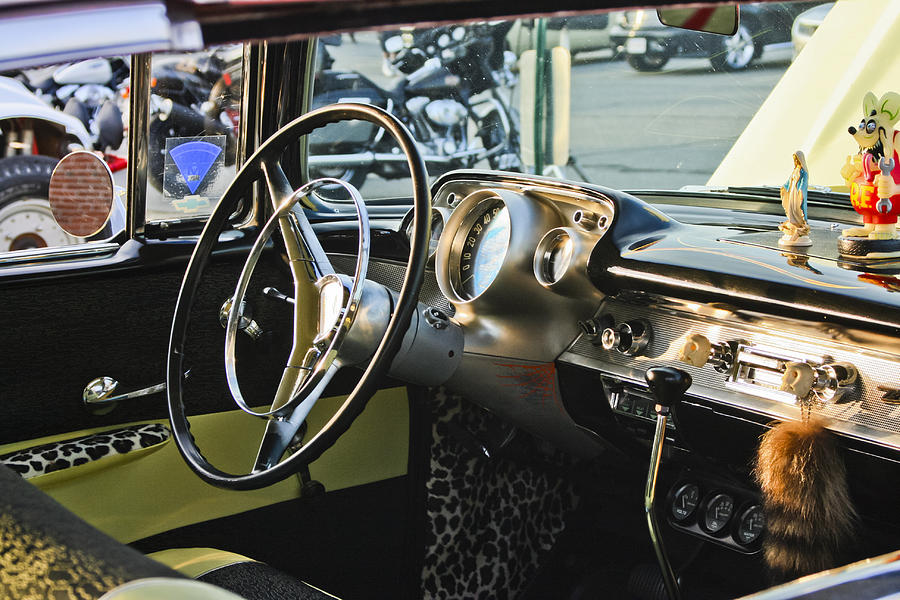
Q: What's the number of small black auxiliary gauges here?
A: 3